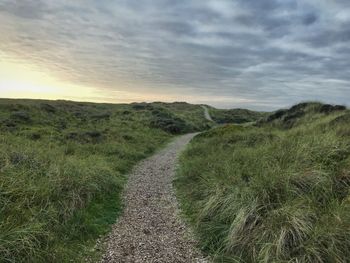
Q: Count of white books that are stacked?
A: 0